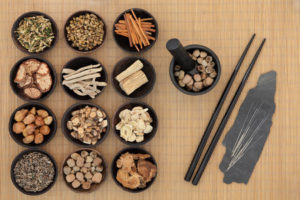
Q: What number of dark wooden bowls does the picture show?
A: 12